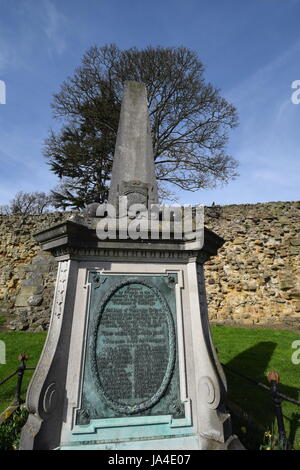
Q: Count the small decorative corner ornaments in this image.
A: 4